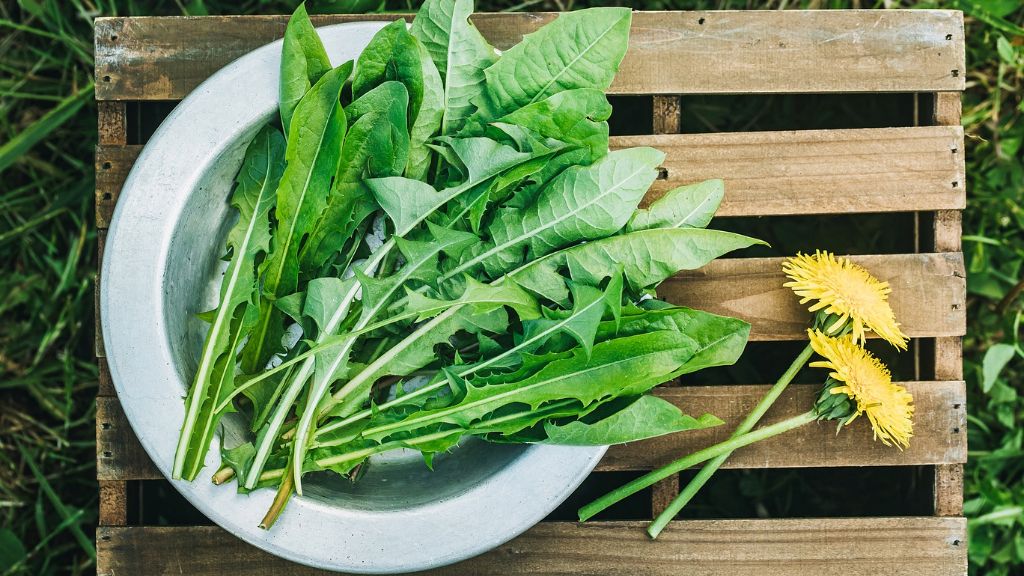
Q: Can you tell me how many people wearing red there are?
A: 0